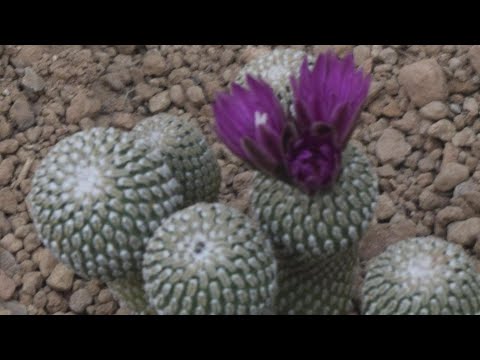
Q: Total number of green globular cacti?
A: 6